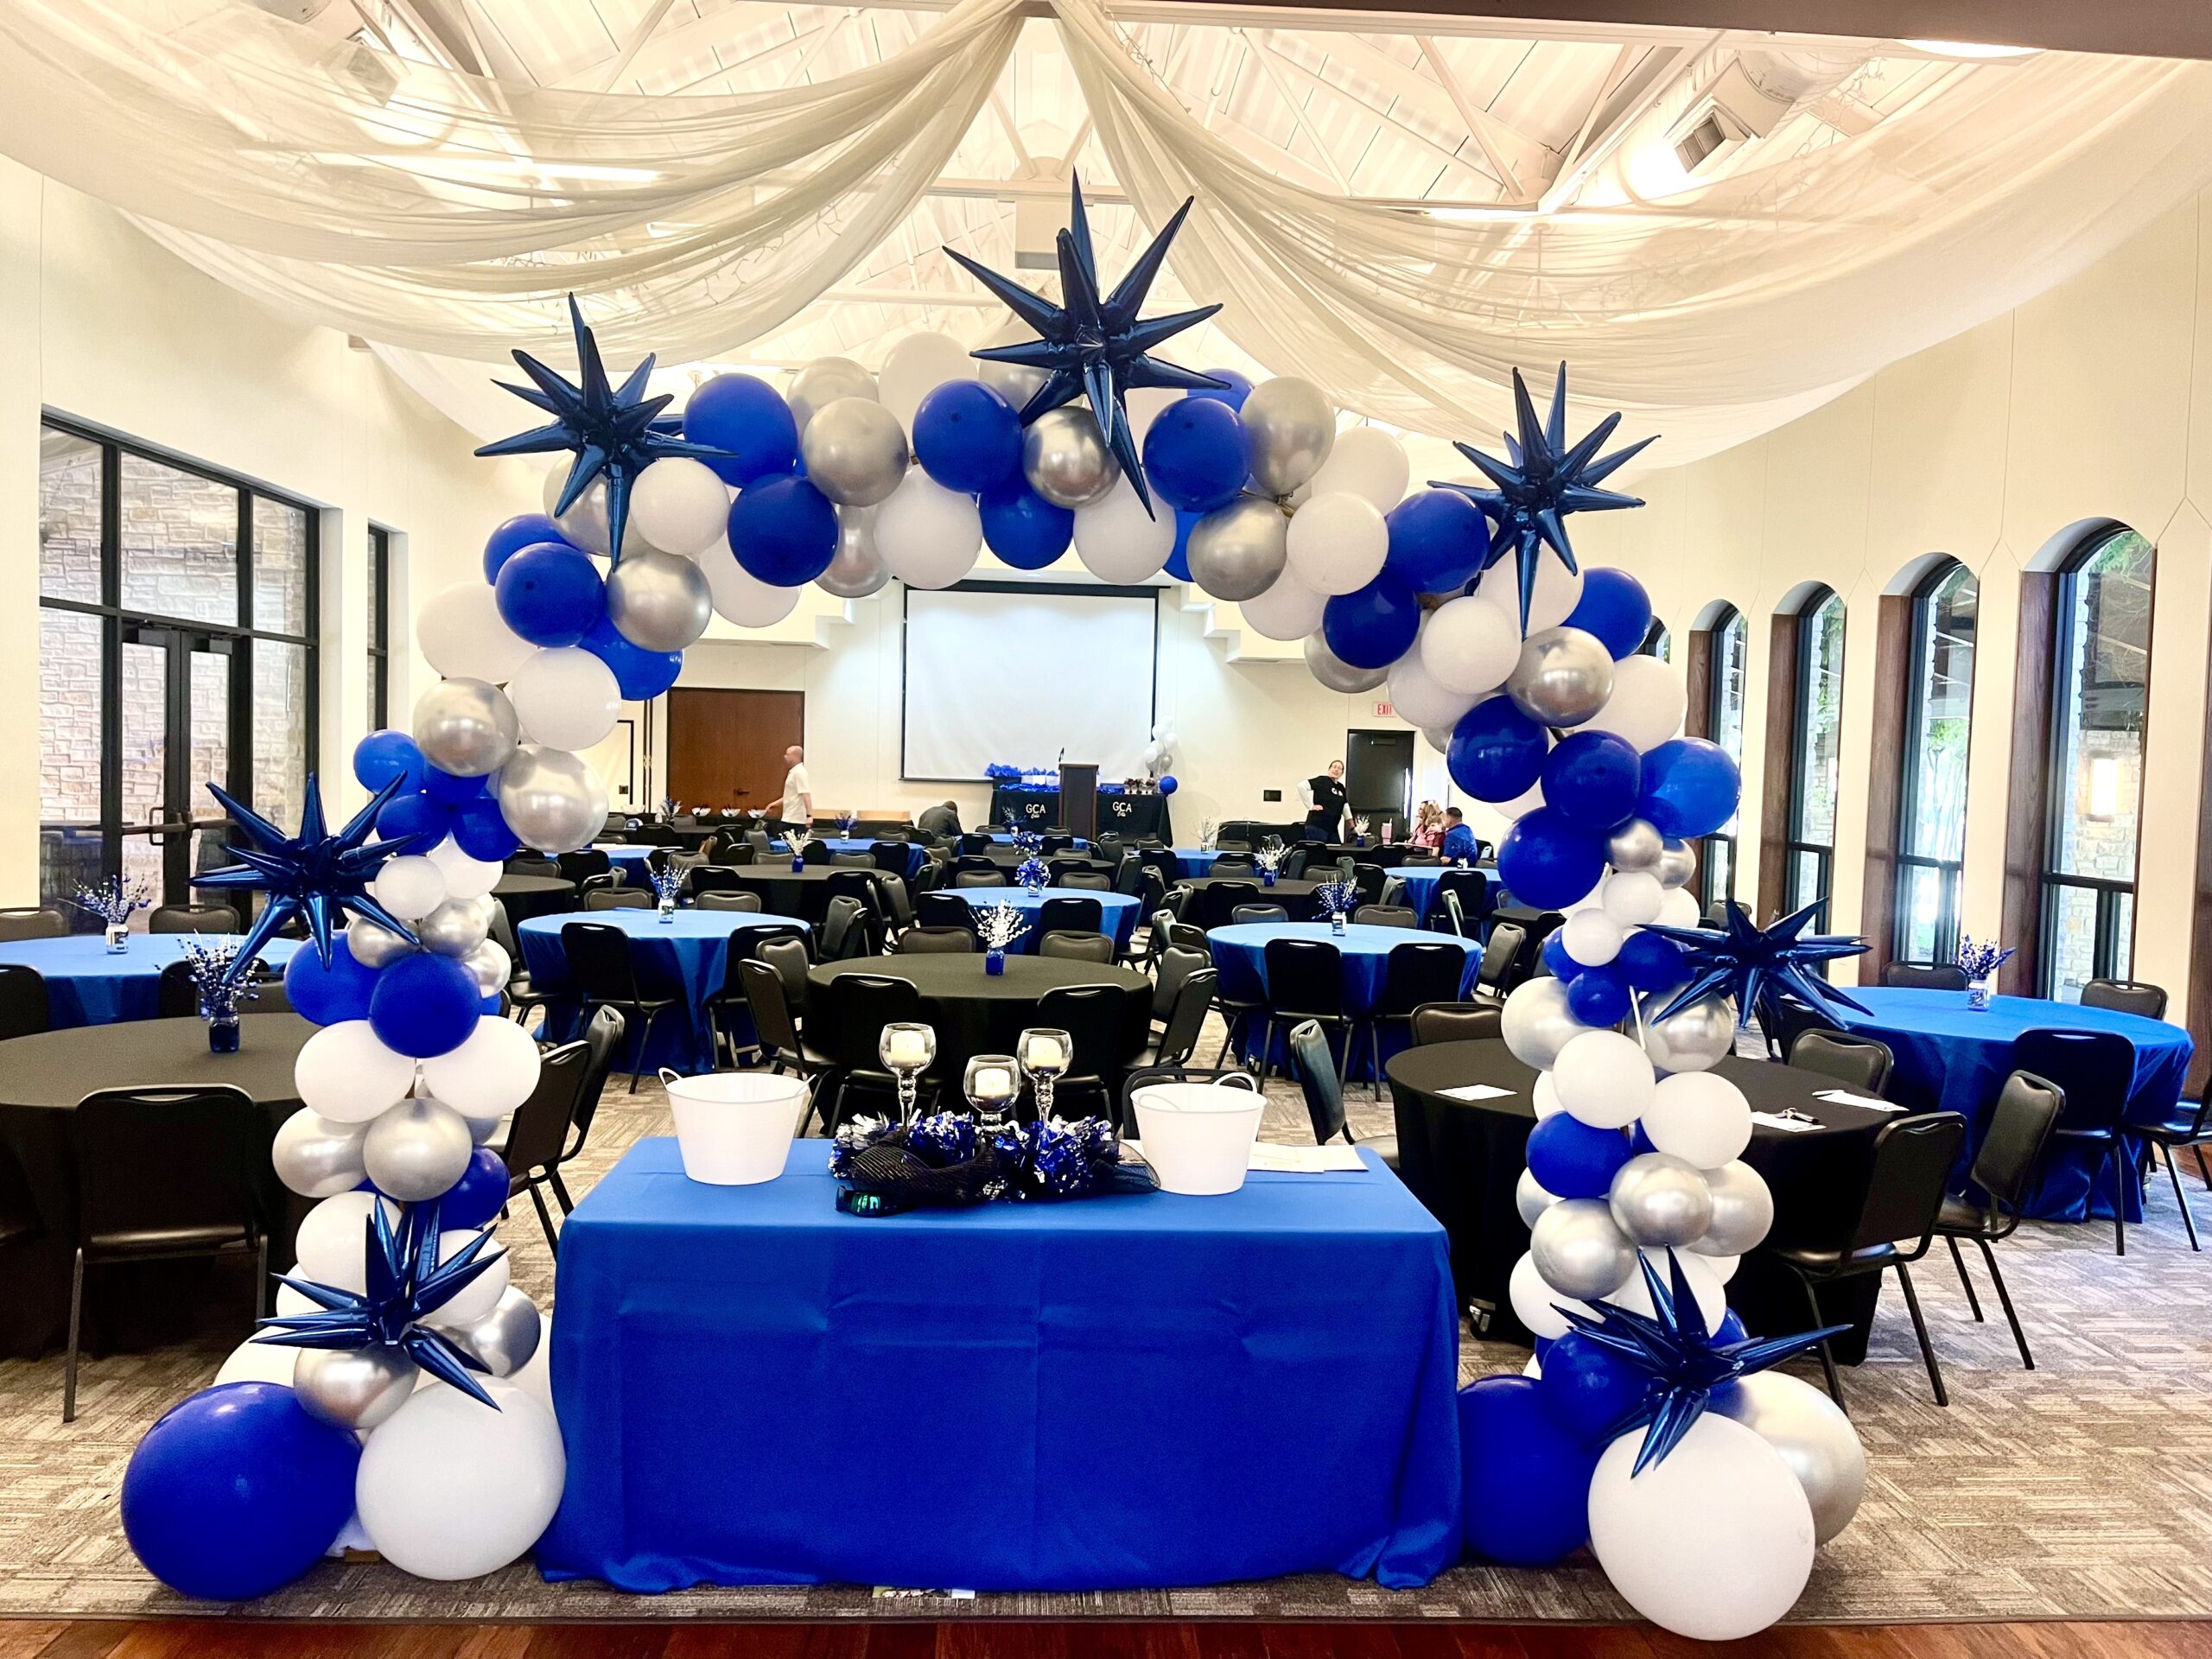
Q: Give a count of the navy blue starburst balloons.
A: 7